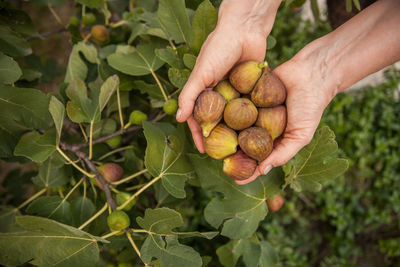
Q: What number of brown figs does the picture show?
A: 12